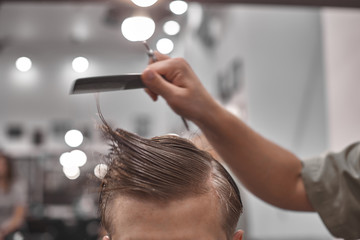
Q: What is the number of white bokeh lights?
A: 12